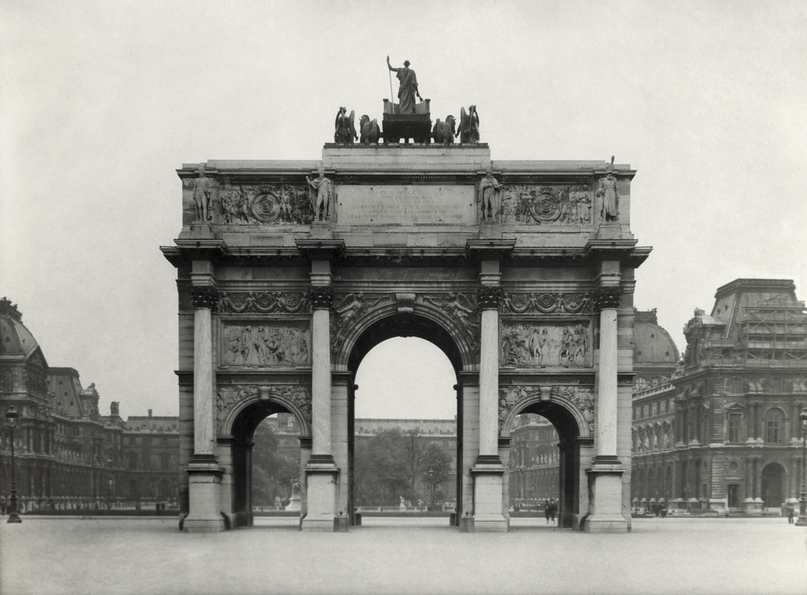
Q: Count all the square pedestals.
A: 4